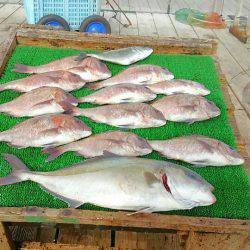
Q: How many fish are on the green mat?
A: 13